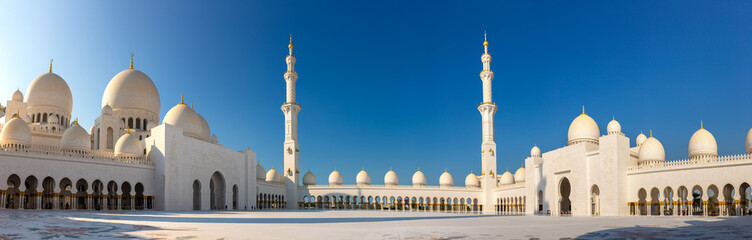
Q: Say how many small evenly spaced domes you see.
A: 7